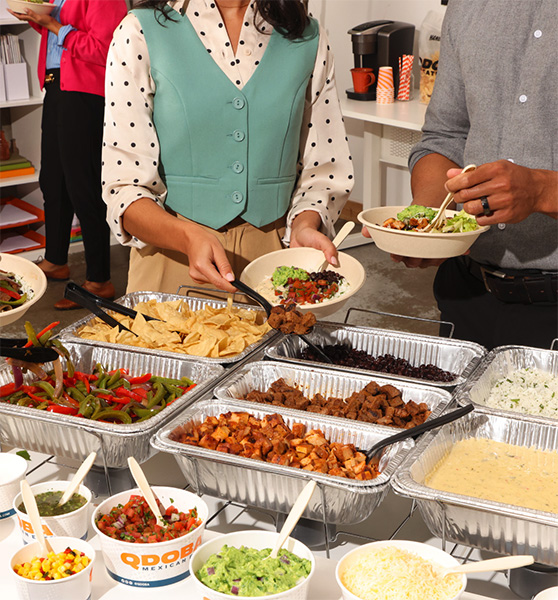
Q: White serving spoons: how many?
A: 5